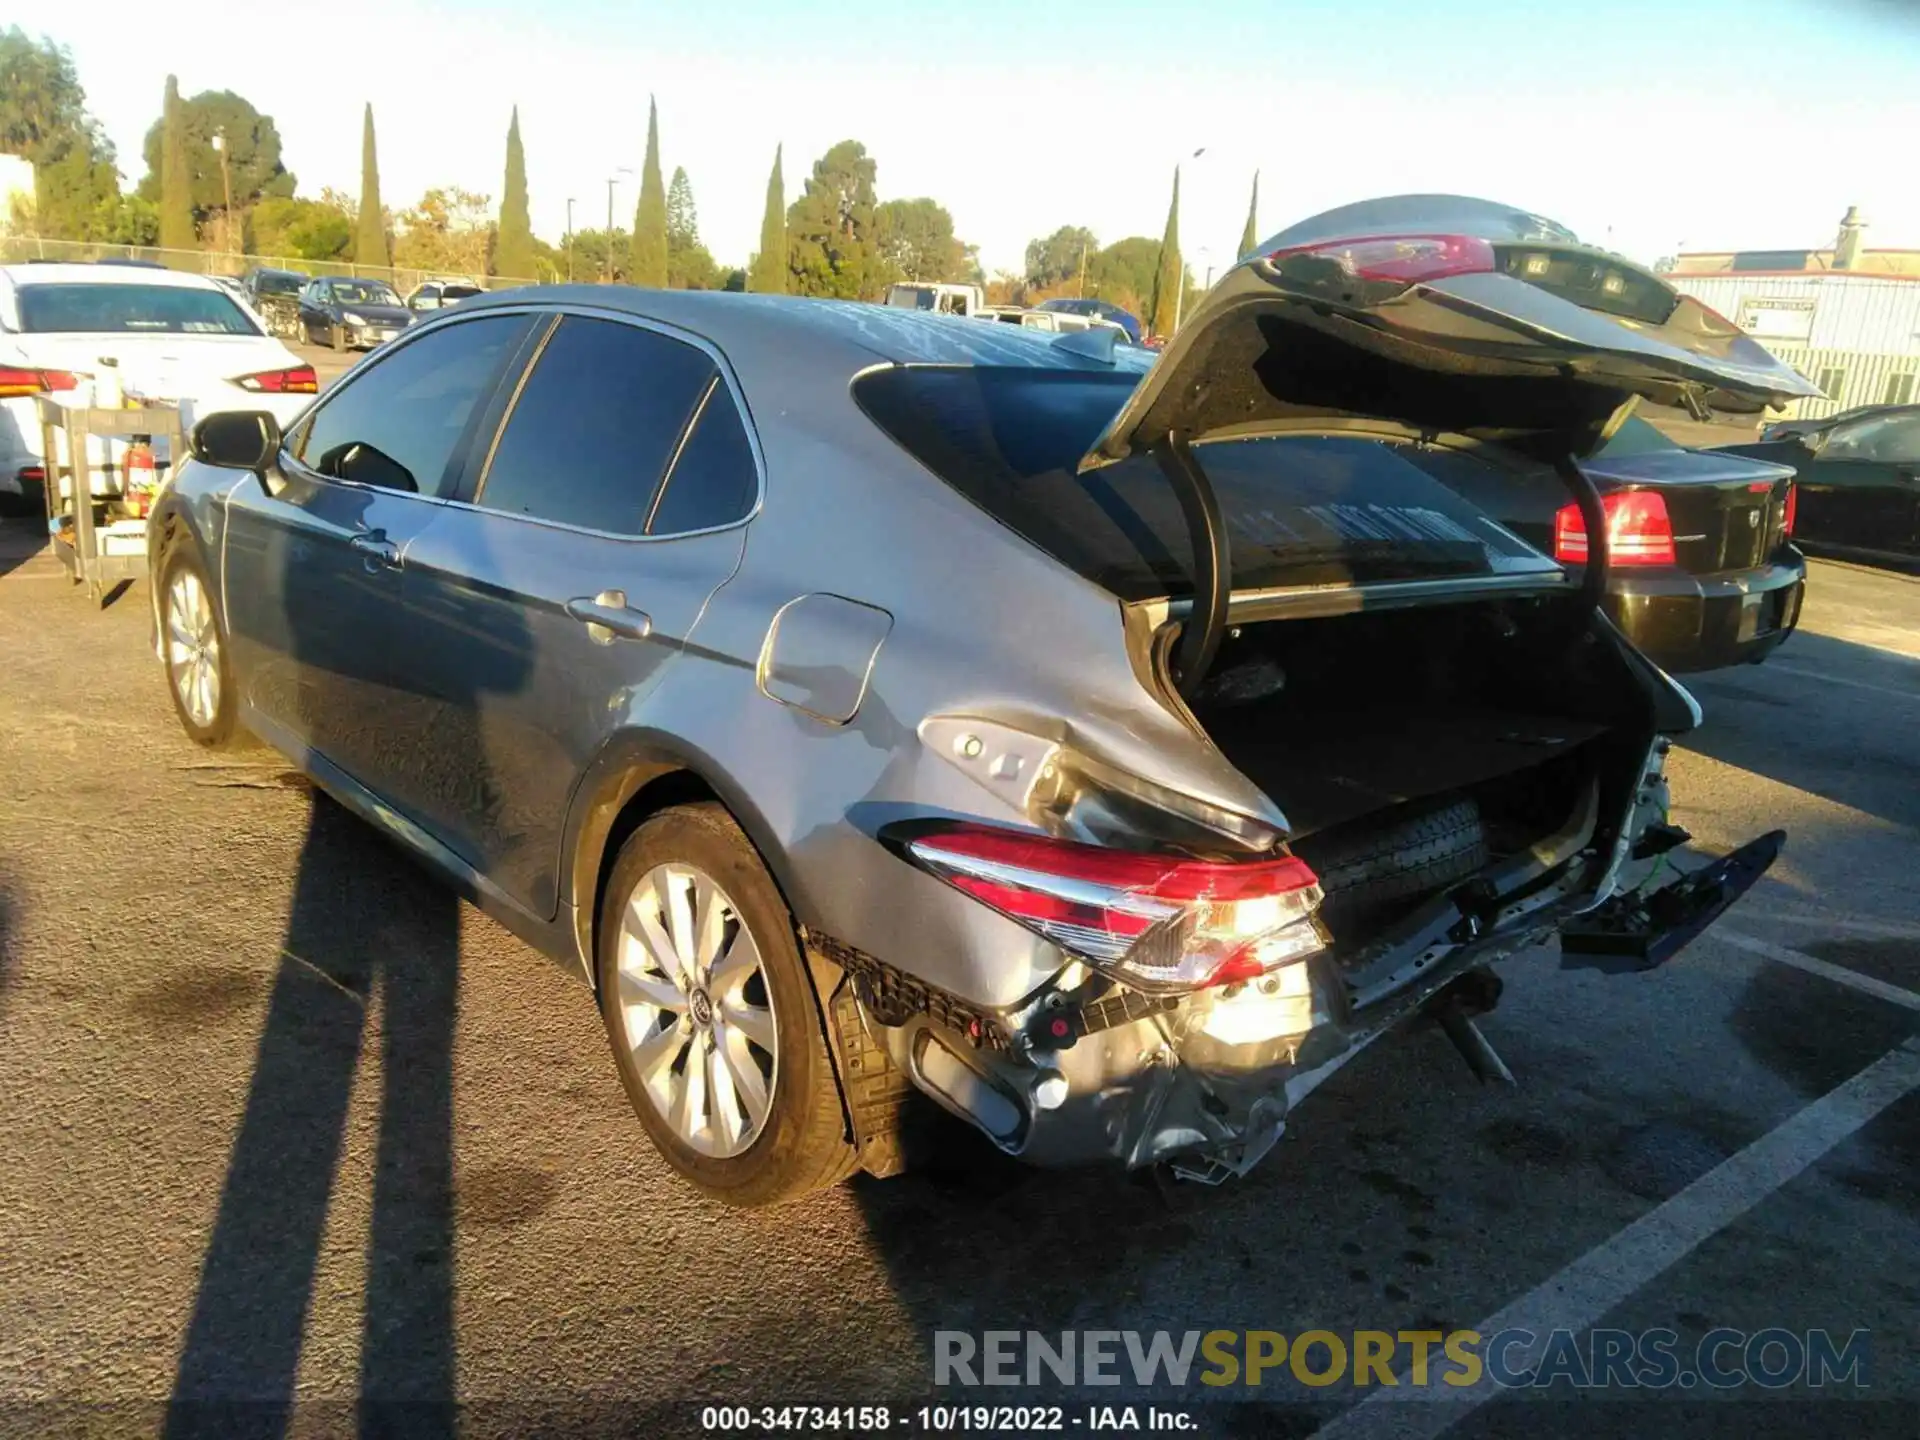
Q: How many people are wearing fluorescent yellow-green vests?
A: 0